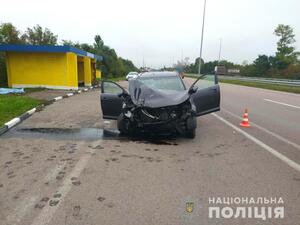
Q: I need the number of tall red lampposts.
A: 0